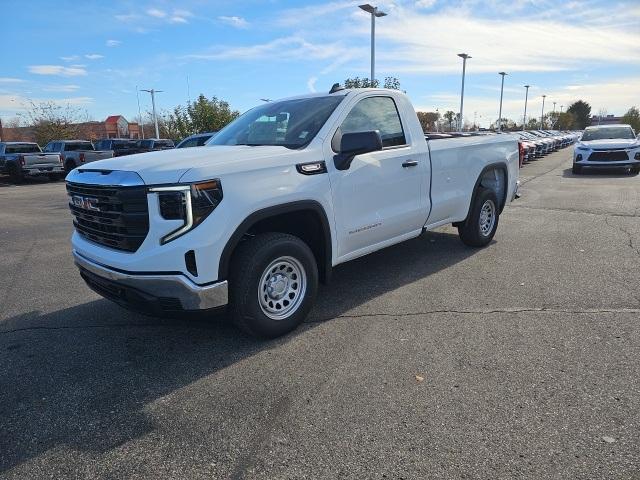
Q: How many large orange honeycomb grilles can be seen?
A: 0